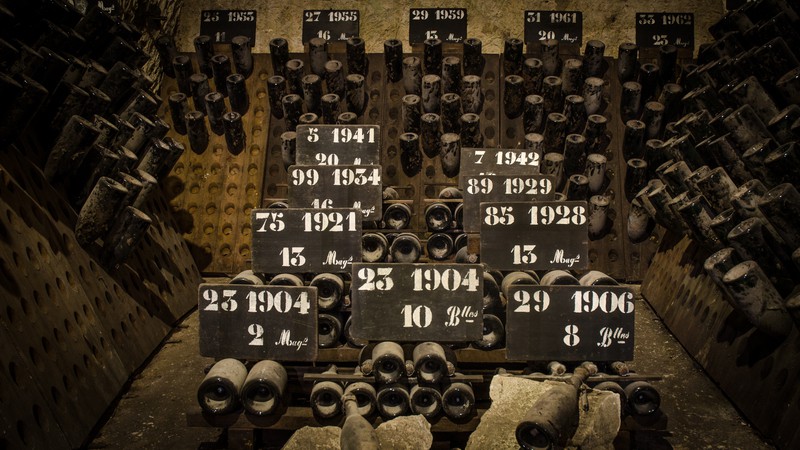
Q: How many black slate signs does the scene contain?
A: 14